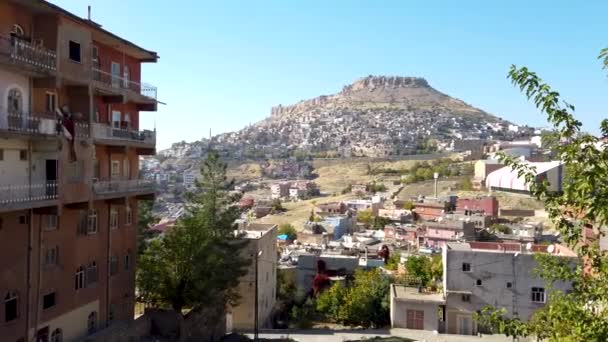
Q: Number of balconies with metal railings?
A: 6